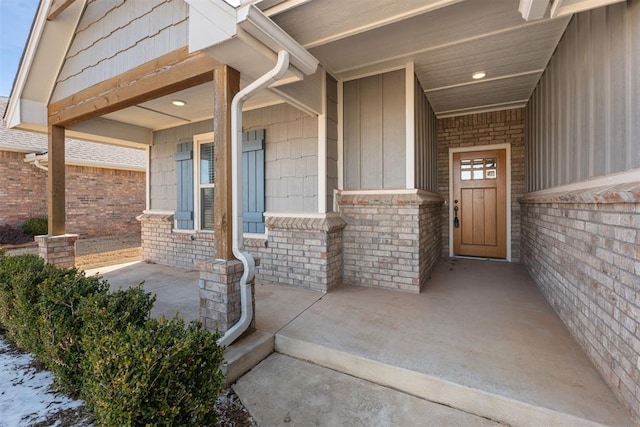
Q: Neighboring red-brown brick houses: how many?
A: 1